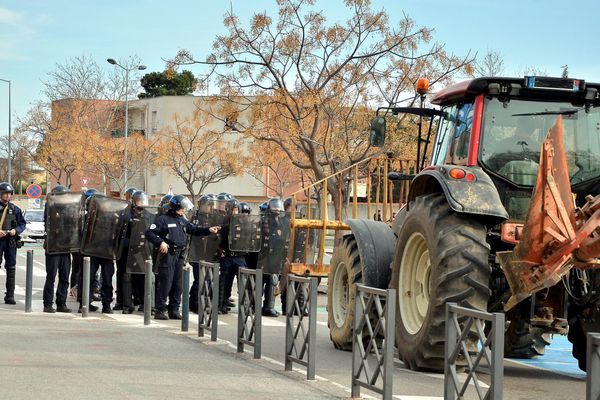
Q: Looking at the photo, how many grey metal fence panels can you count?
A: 6